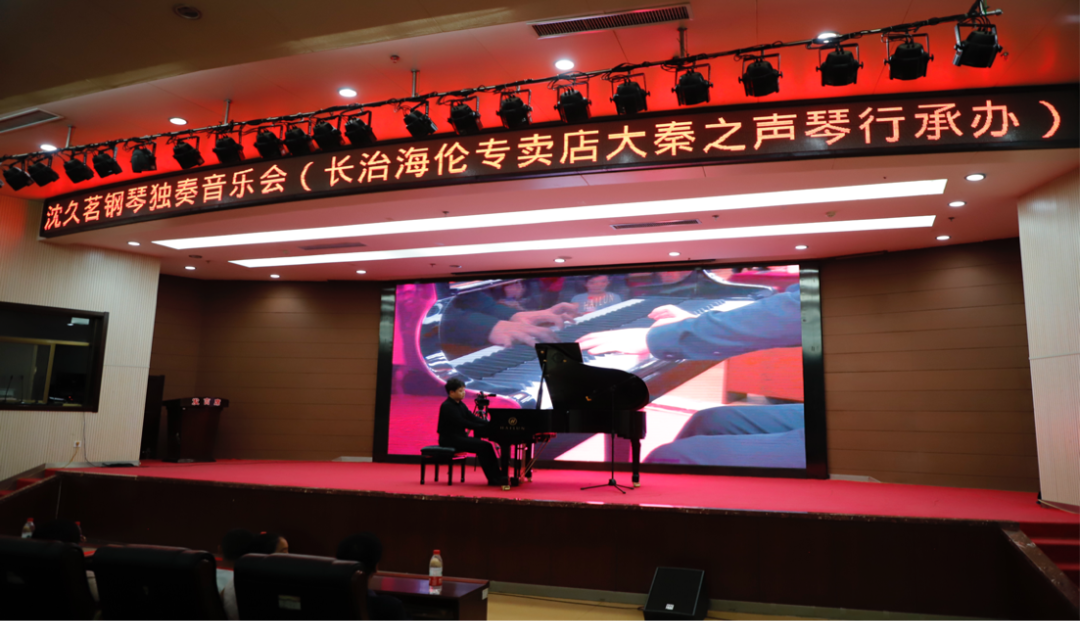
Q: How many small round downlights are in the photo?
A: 15